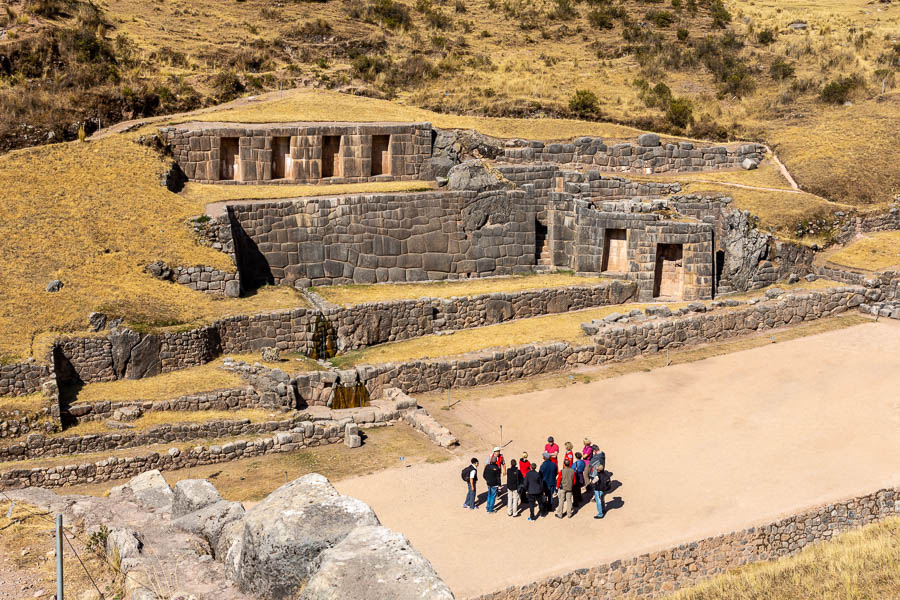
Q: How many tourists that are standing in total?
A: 14